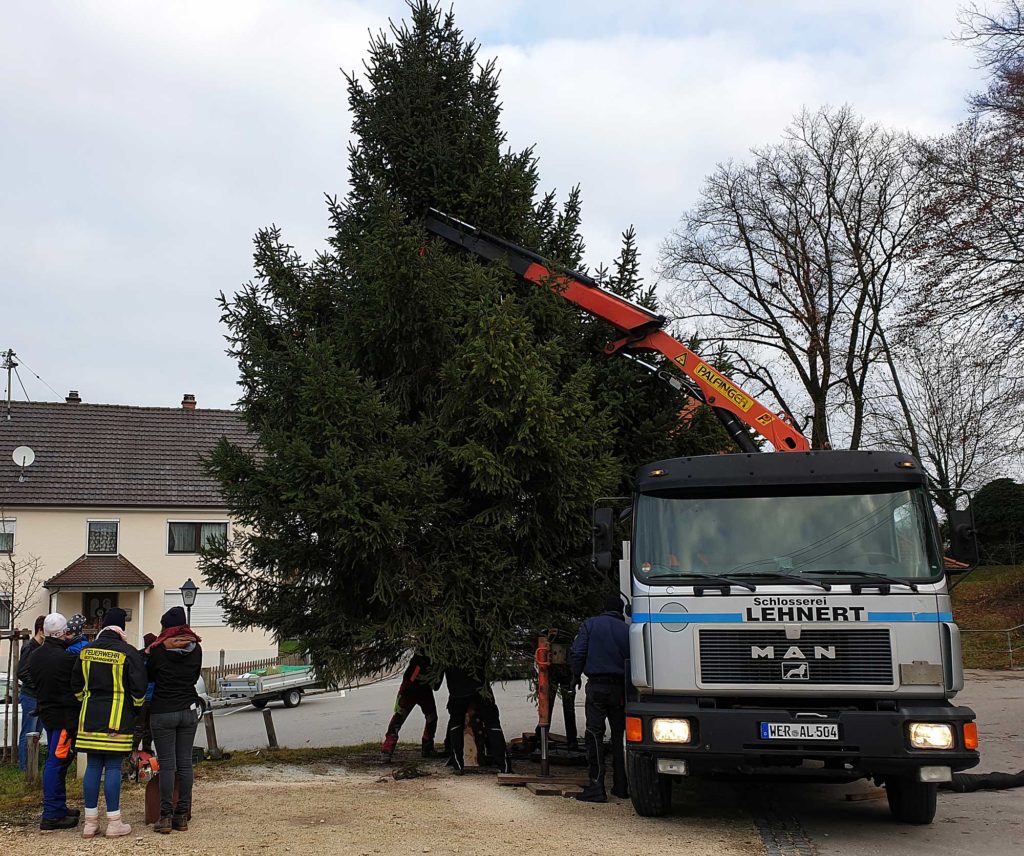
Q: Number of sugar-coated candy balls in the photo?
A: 0